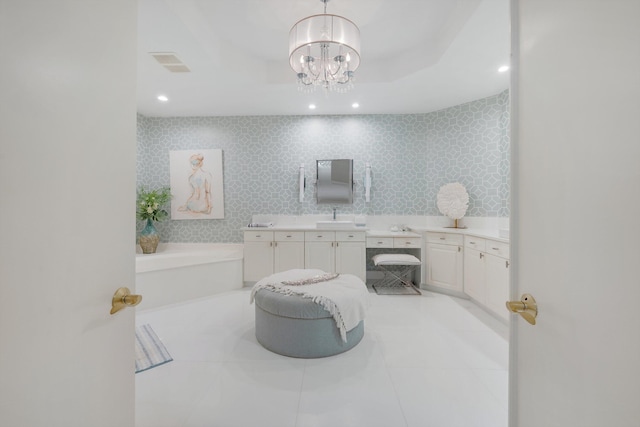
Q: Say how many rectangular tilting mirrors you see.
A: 1